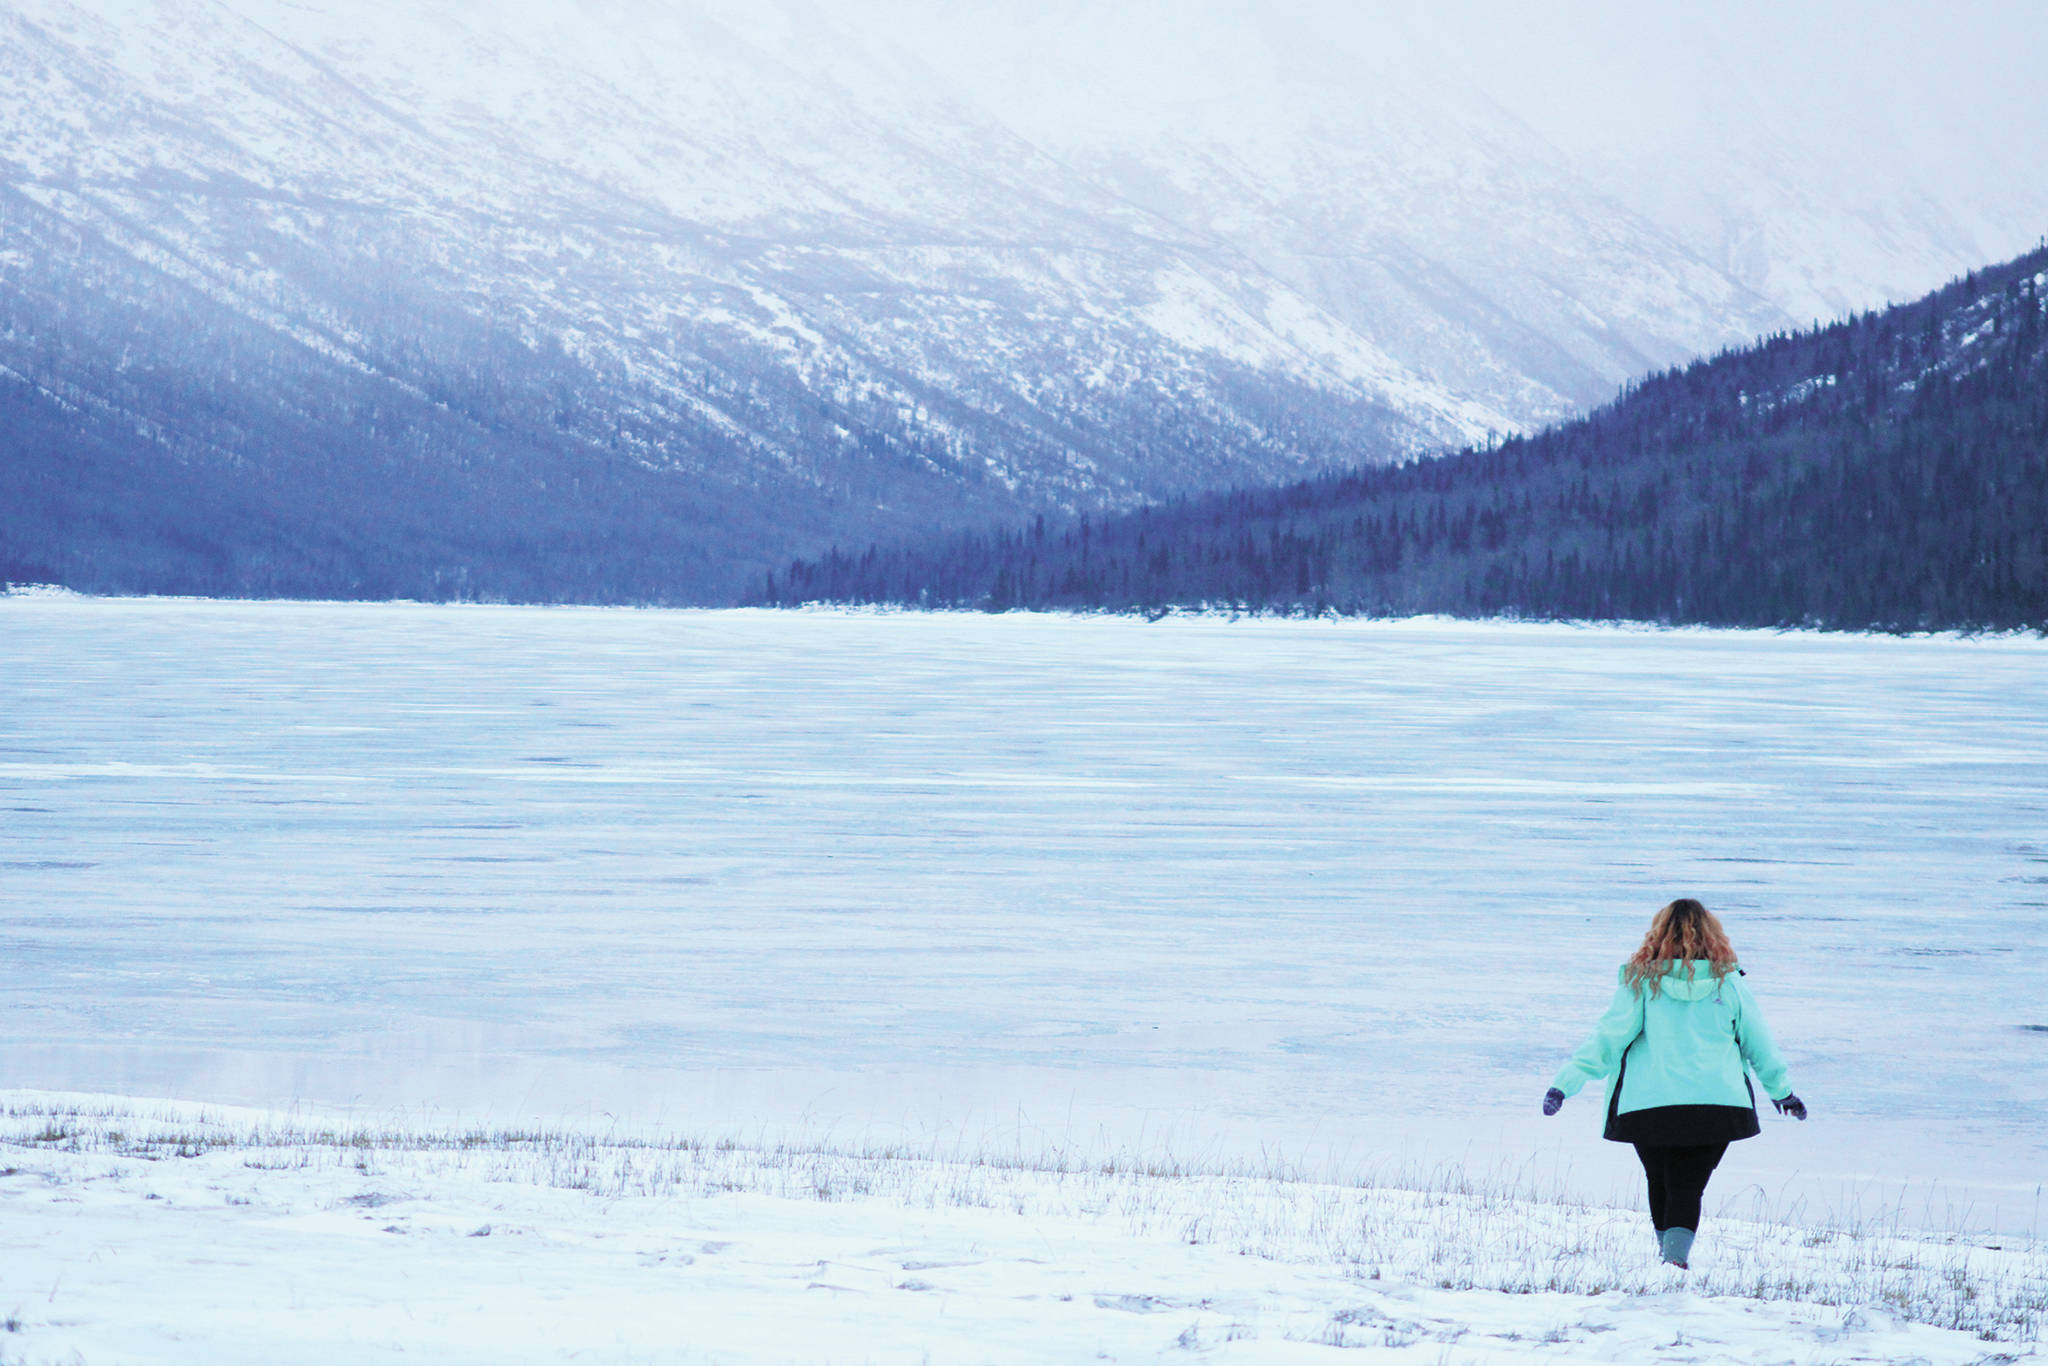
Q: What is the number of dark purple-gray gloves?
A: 2